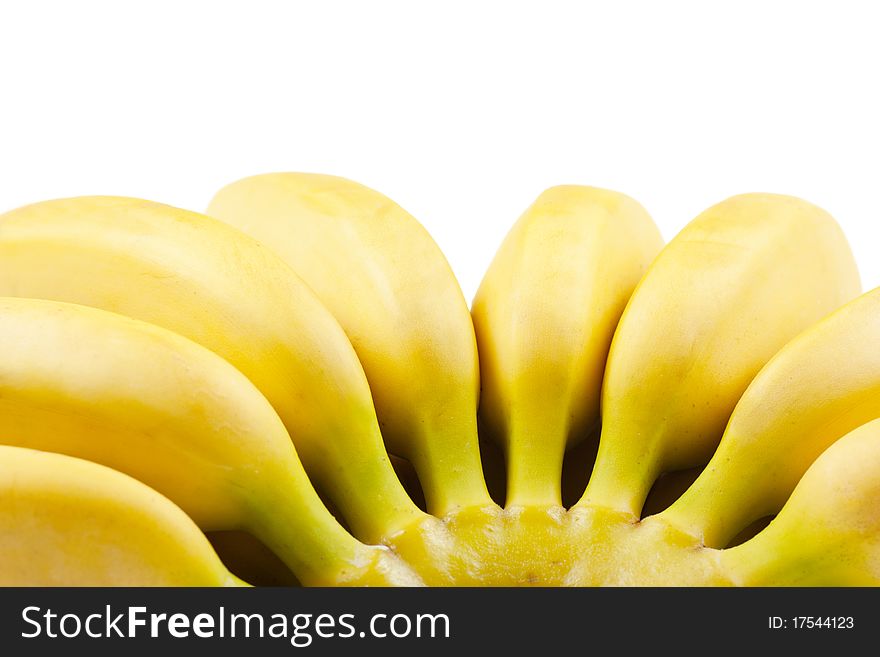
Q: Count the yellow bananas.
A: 8